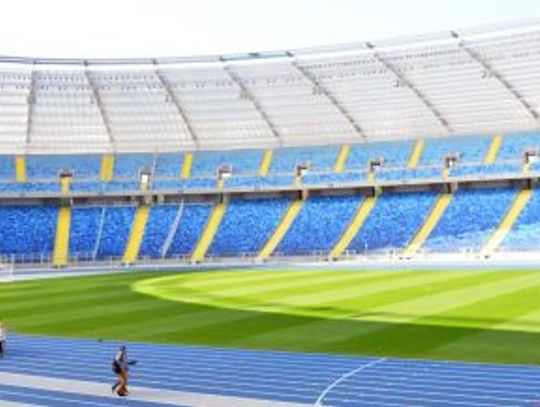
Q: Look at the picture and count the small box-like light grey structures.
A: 7